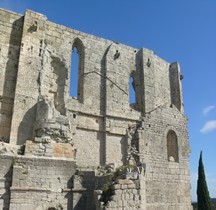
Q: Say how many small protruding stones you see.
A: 4